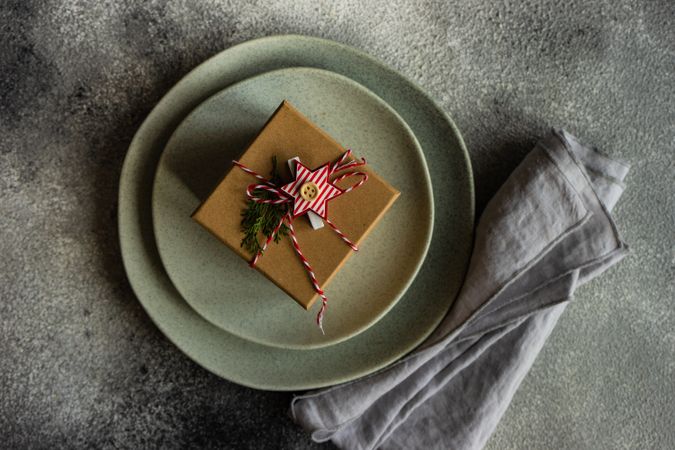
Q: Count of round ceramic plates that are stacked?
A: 2